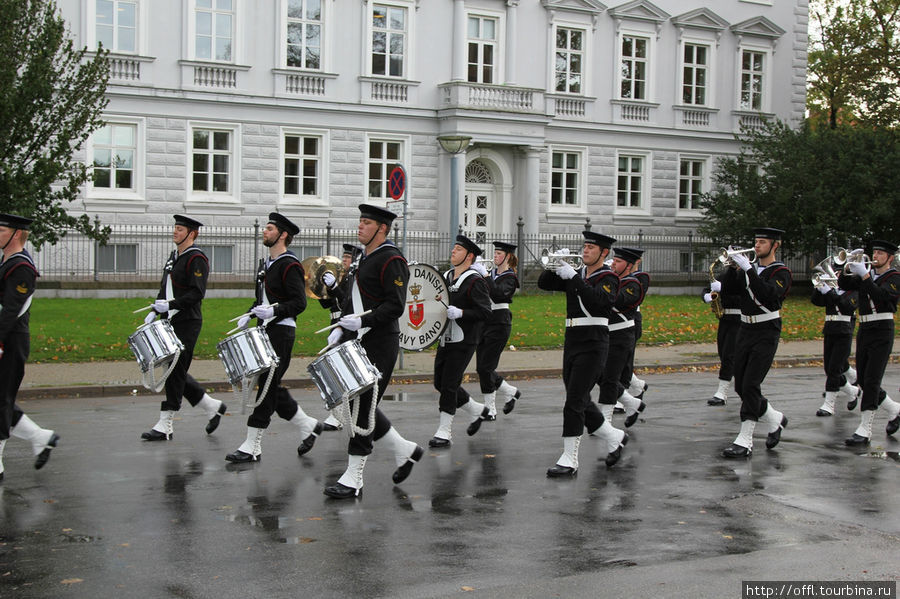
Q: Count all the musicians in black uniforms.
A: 14